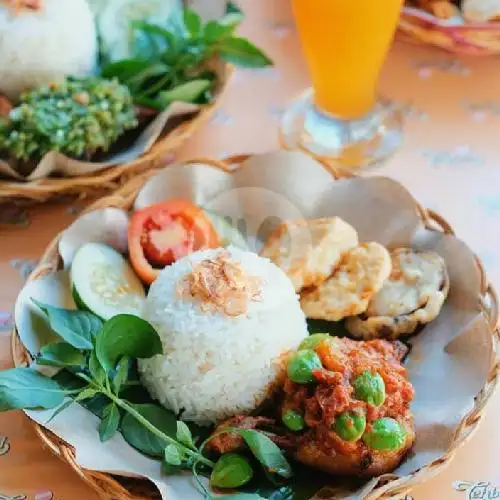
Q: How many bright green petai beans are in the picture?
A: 7